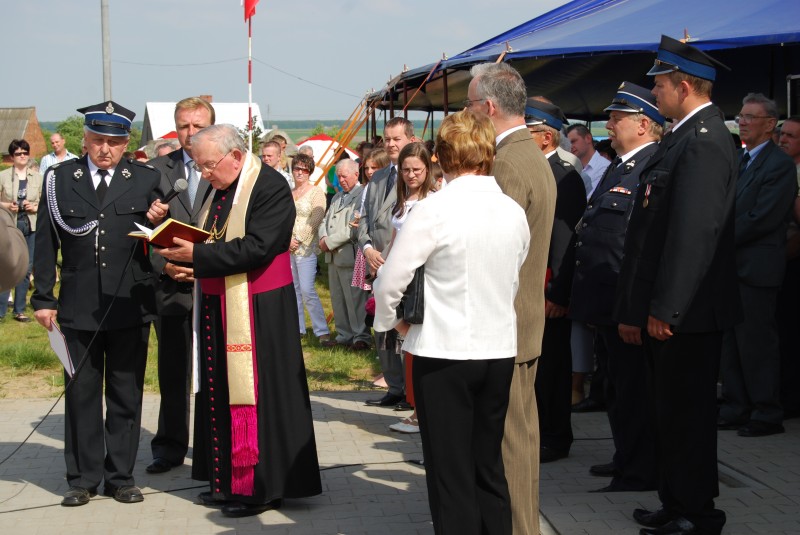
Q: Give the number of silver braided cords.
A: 1